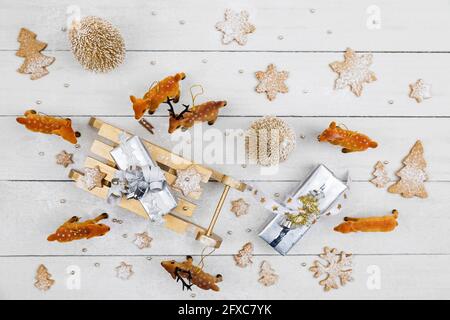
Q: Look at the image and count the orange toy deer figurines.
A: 7